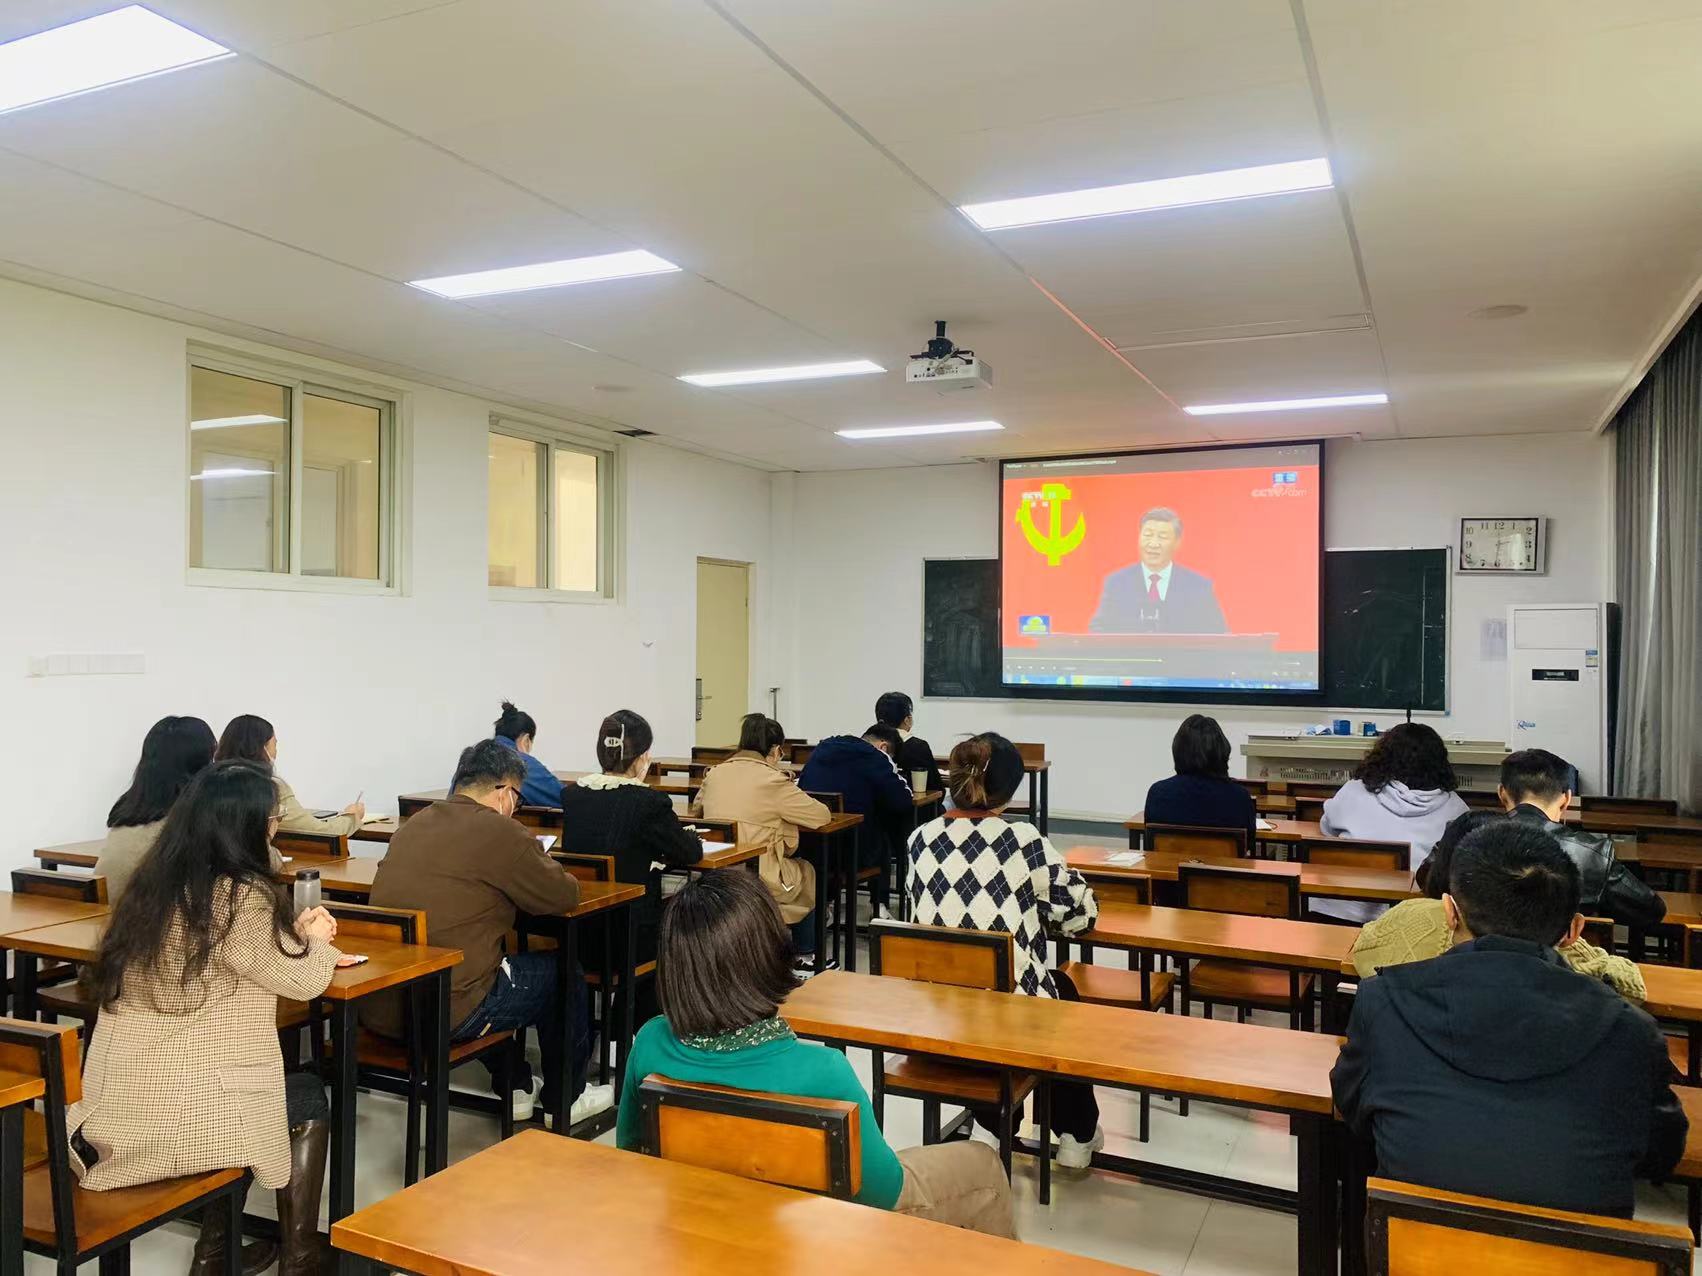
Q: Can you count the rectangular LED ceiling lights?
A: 6